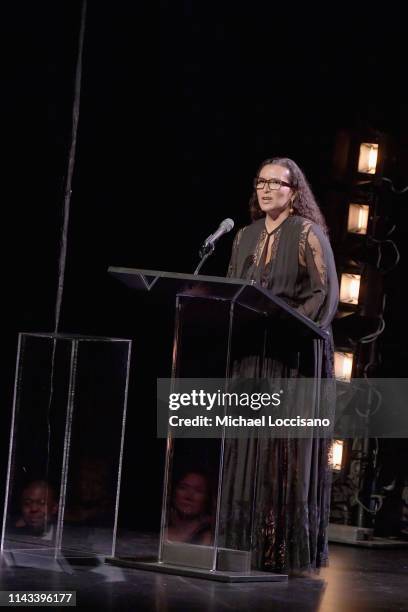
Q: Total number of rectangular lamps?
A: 5